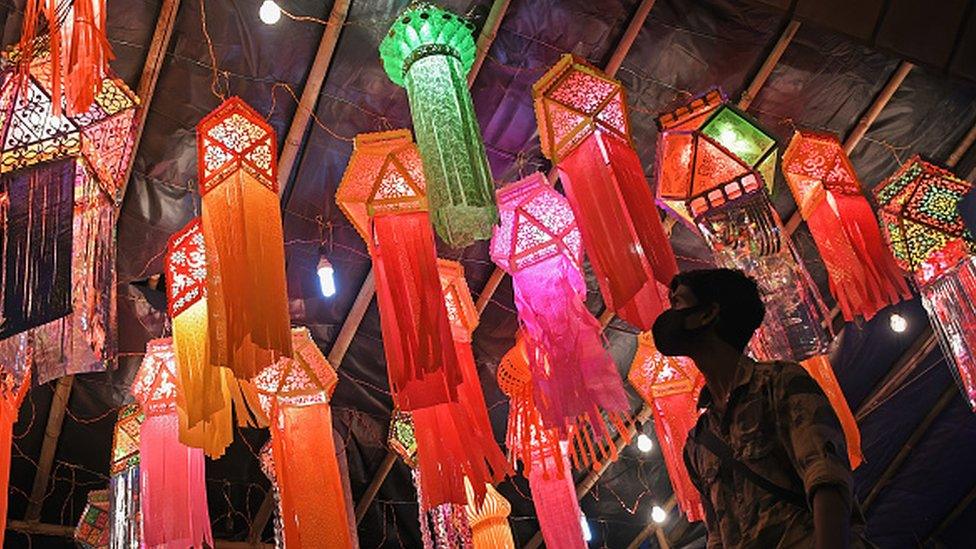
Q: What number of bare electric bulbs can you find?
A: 6